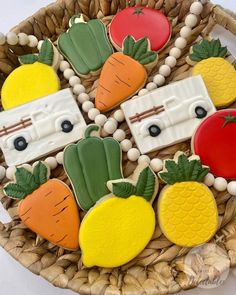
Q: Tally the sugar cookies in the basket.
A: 12